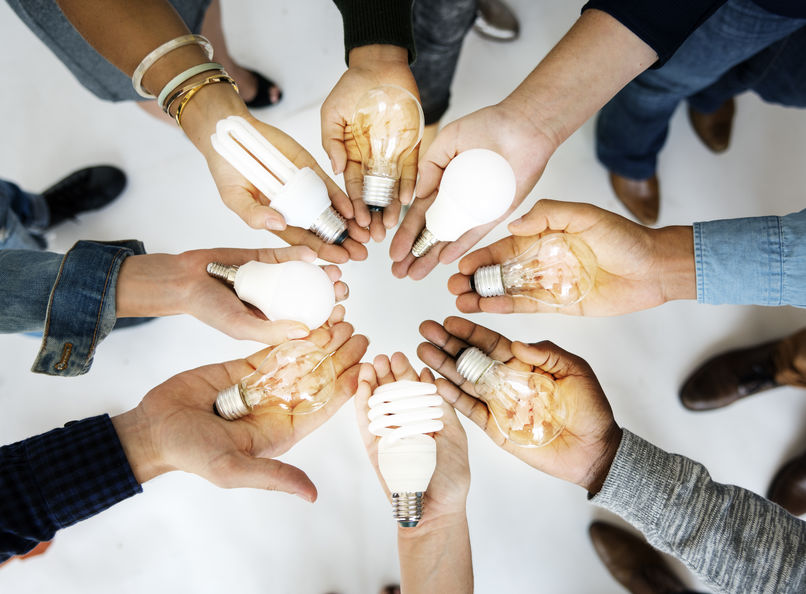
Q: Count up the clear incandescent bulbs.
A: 4